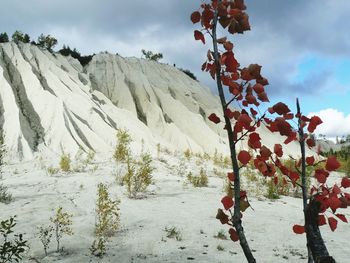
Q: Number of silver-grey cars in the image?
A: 0